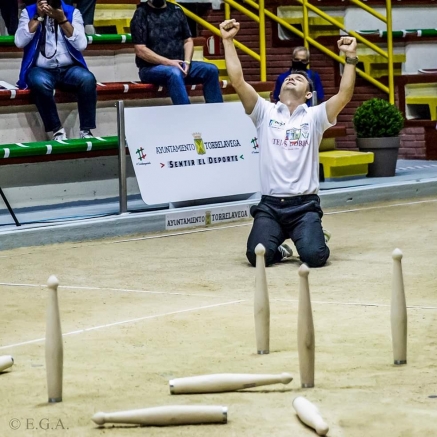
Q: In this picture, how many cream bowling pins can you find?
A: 8